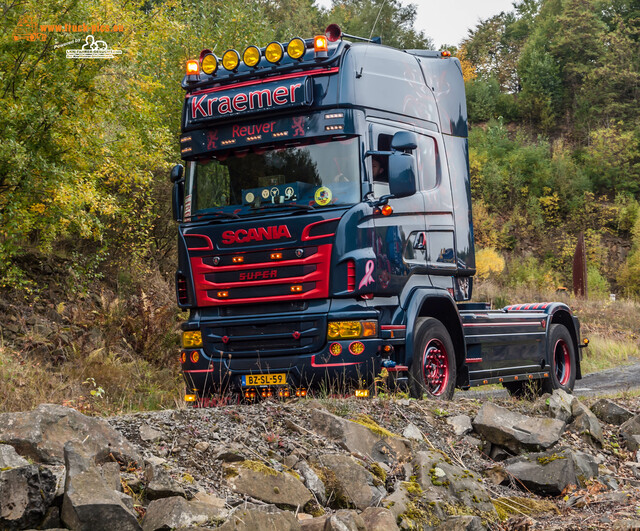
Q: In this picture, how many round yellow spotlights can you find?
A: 5